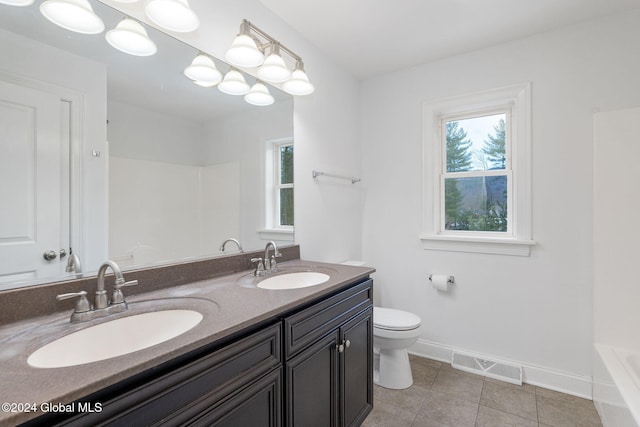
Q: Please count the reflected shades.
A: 6